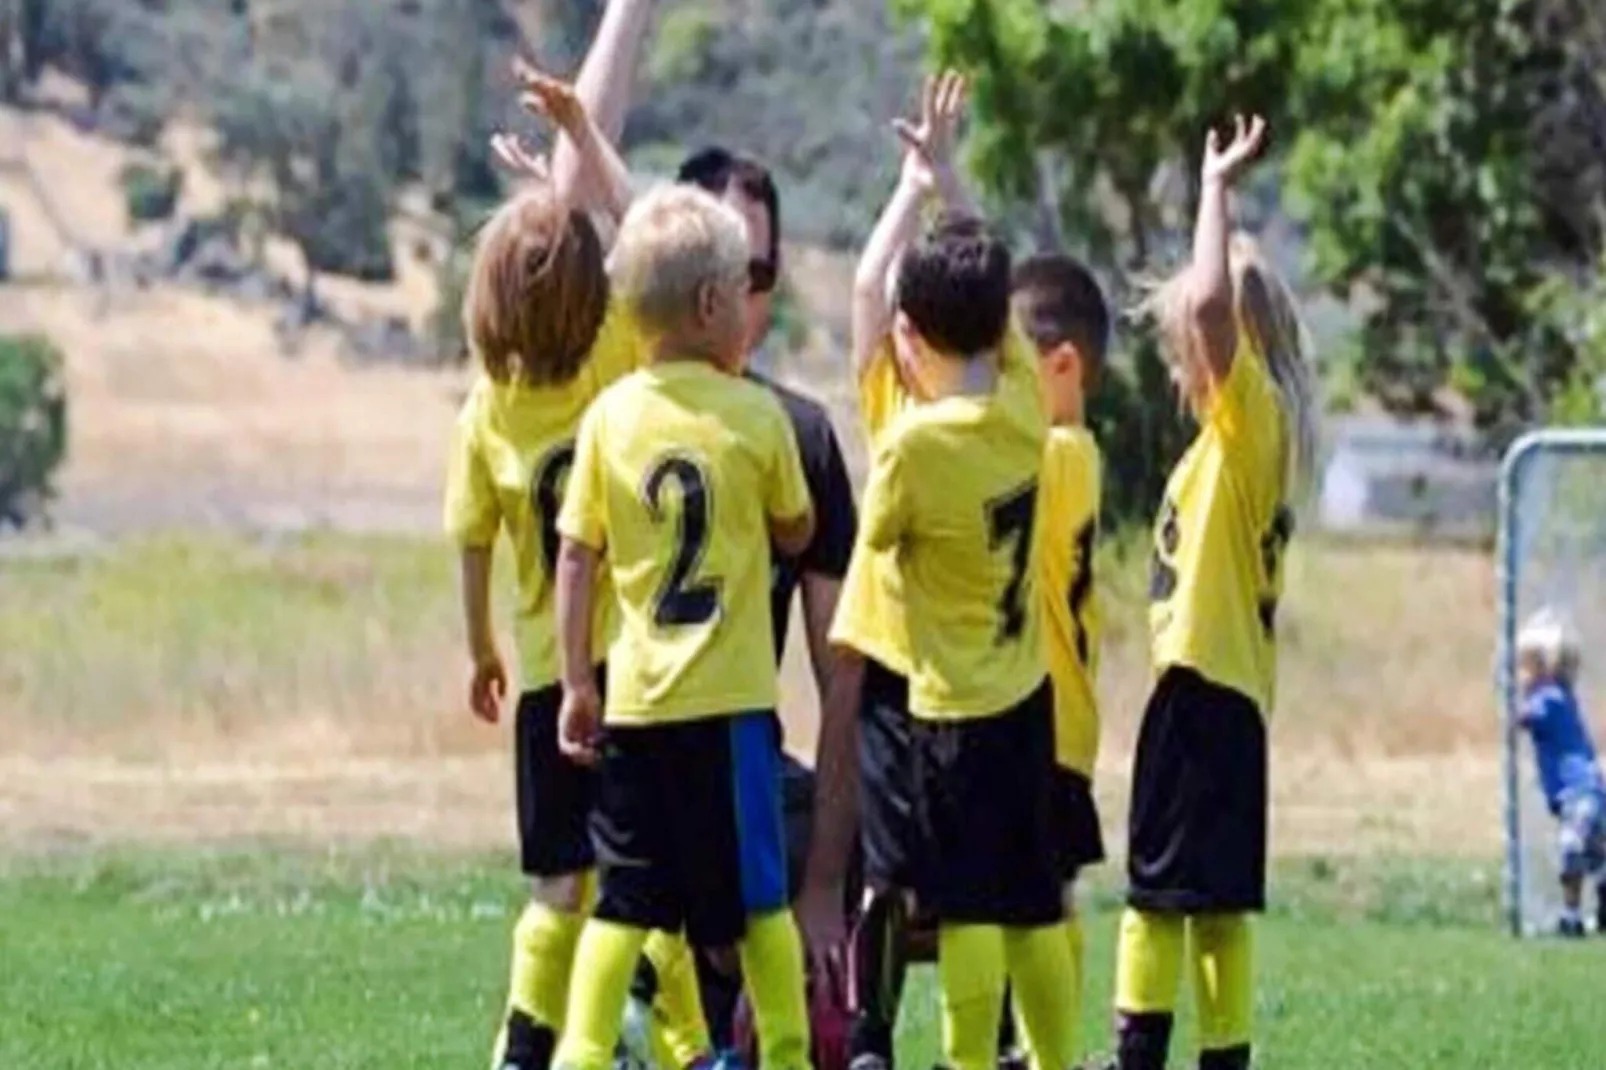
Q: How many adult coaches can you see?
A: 1